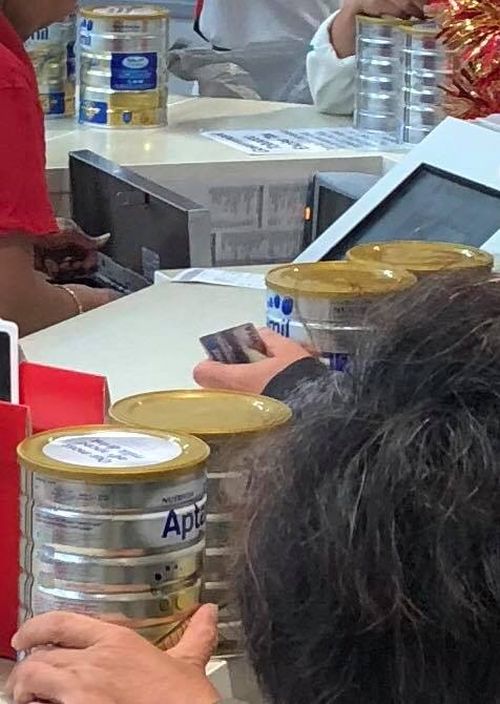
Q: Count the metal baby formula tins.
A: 8